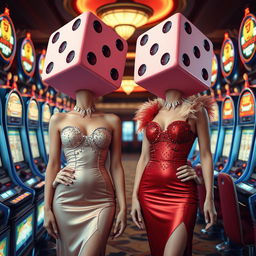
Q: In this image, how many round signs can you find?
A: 6